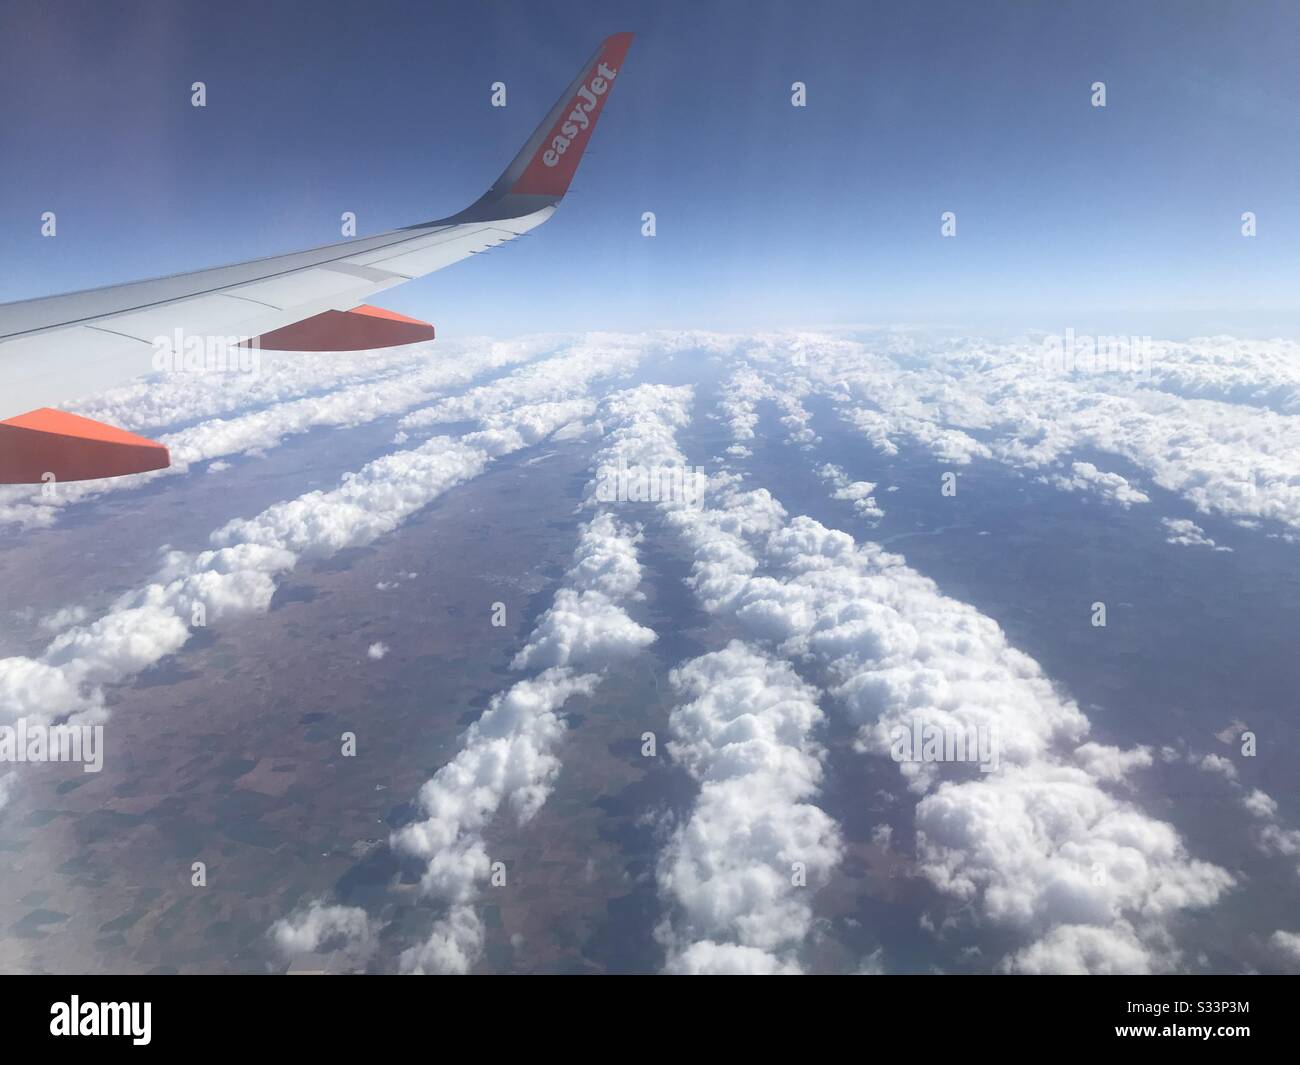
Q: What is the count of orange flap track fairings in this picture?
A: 2